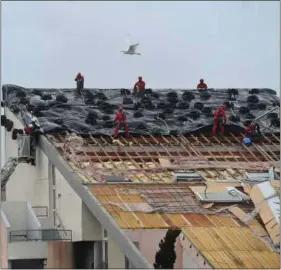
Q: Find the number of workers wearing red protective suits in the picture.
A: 6